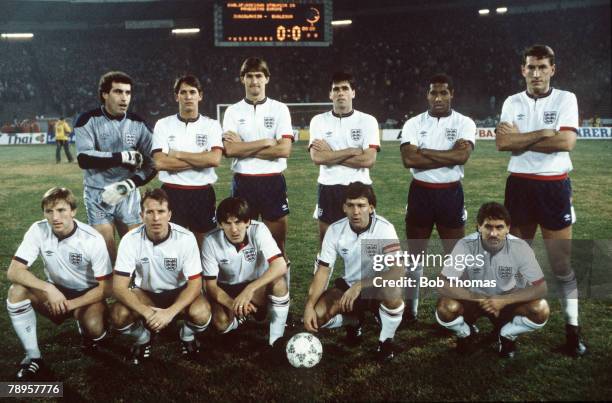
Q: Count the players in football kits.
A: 11